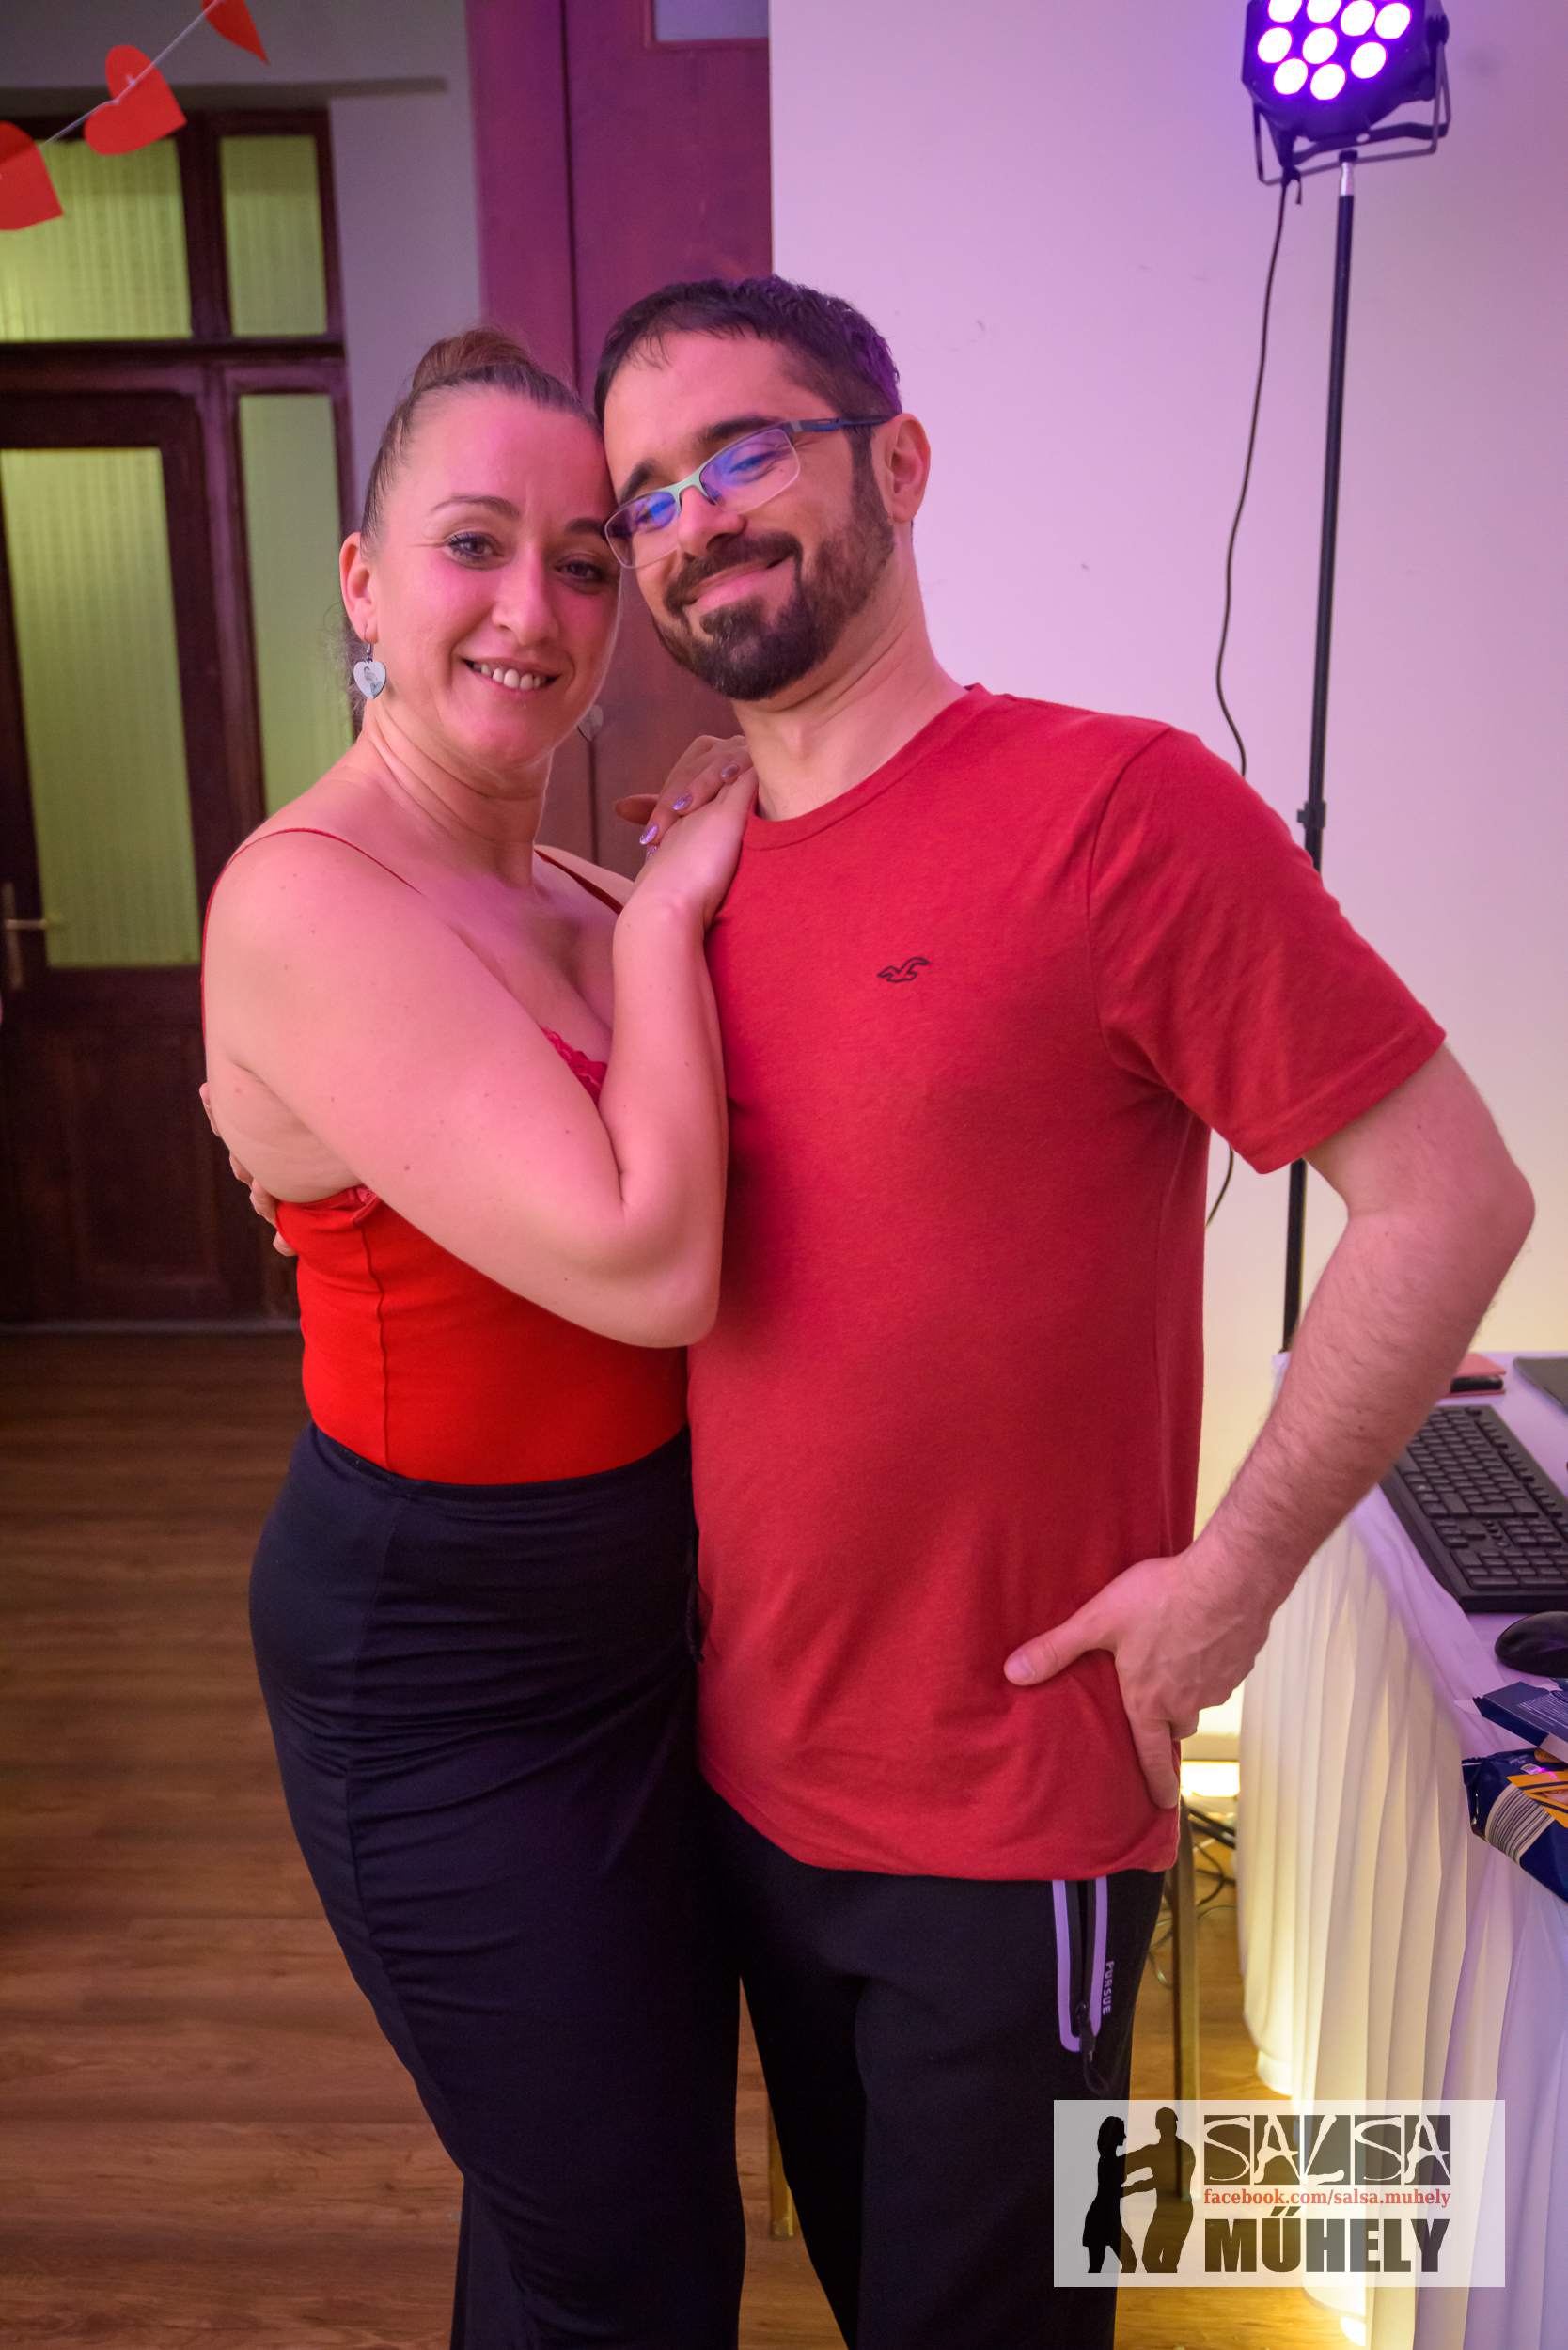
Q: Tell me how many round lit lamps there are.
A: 9